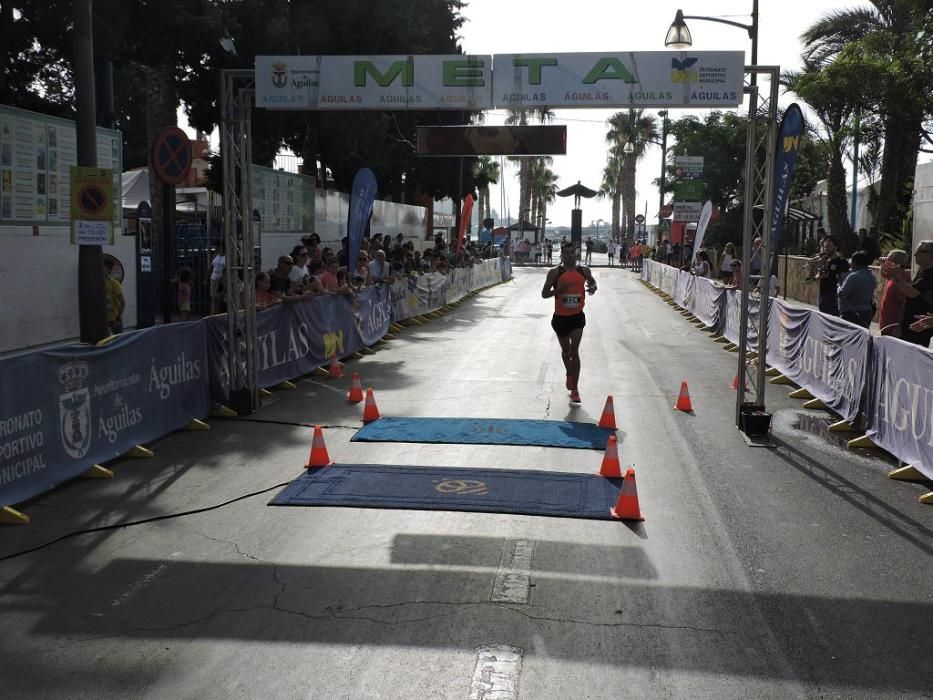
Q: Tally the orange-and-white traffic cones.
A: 9